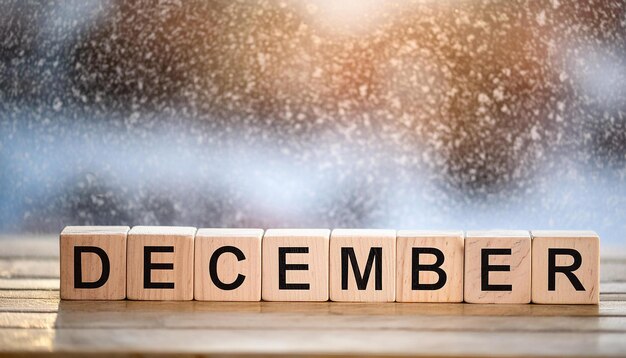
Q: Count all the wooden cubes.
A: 8